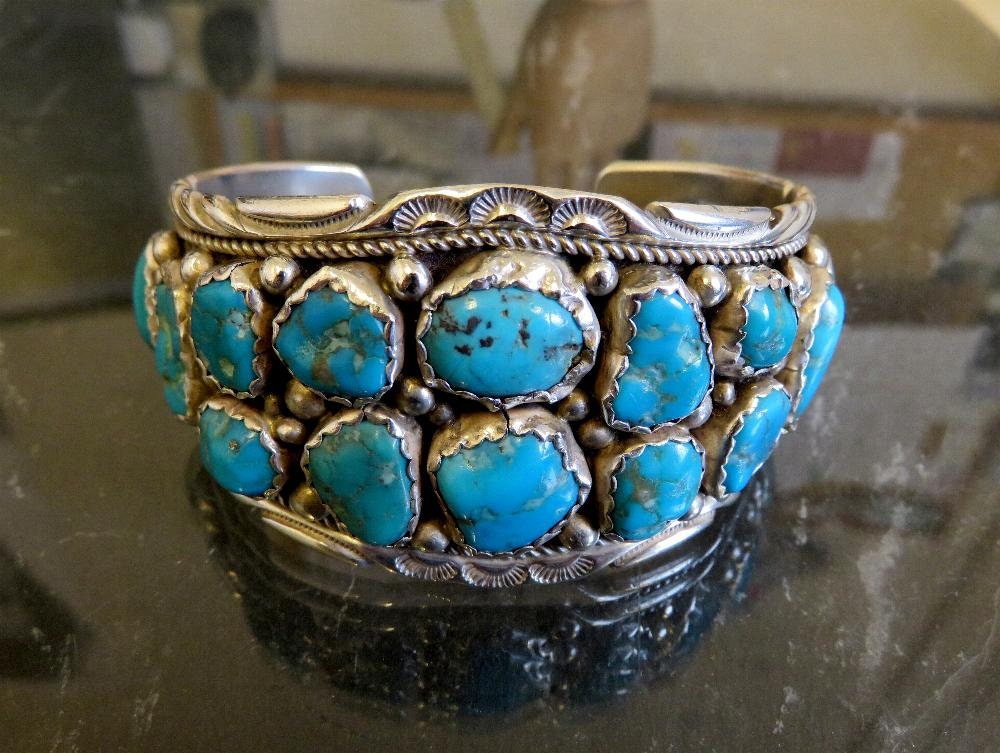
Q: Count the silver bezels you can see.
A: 13